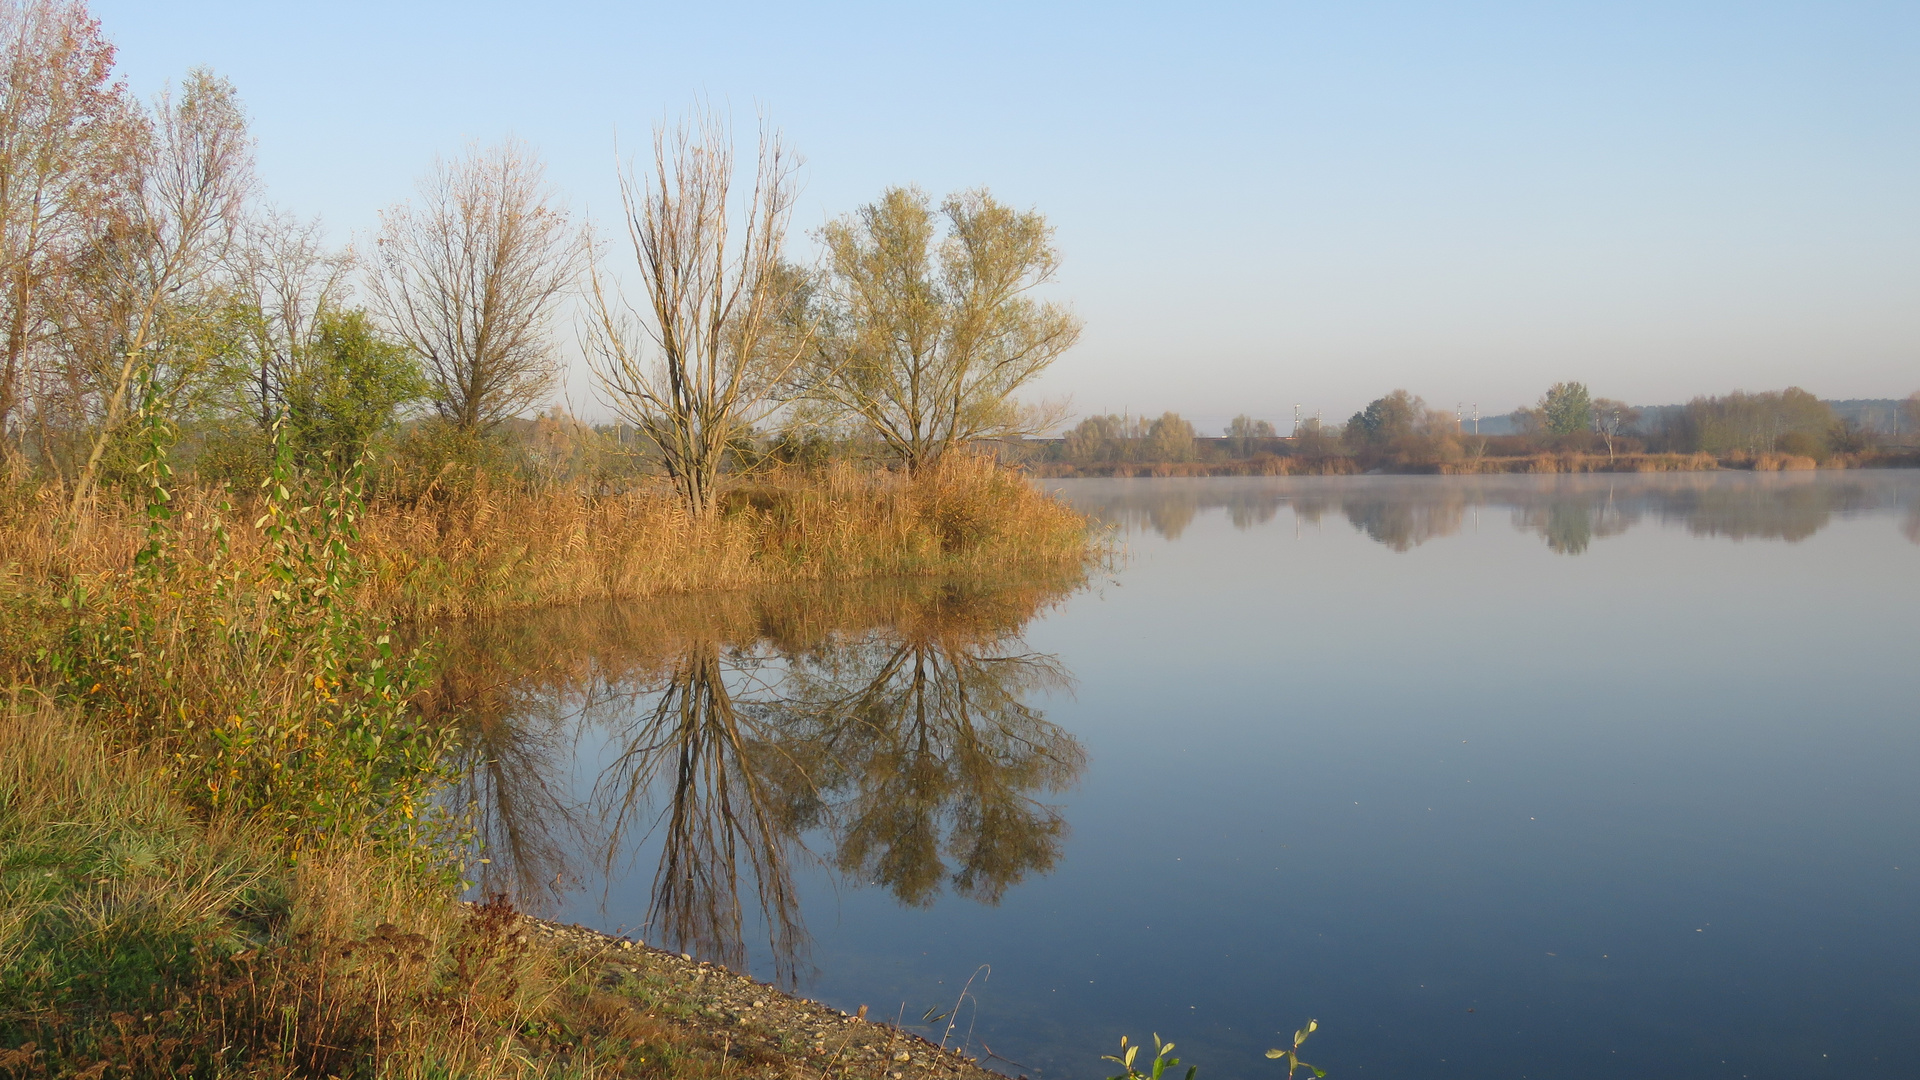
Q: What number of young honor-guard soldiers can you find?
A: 0